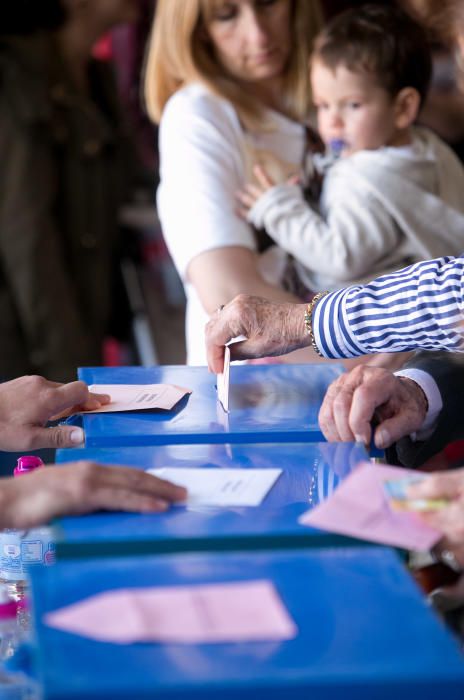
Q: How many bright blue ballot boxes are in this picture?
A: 3